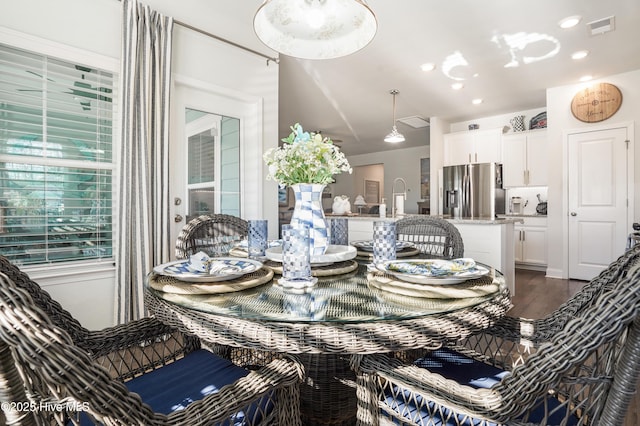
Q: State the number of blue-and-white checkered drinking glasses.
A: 4